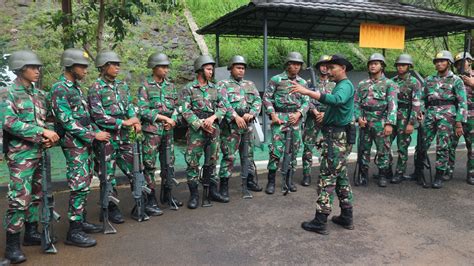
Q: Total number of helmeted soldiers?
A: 12